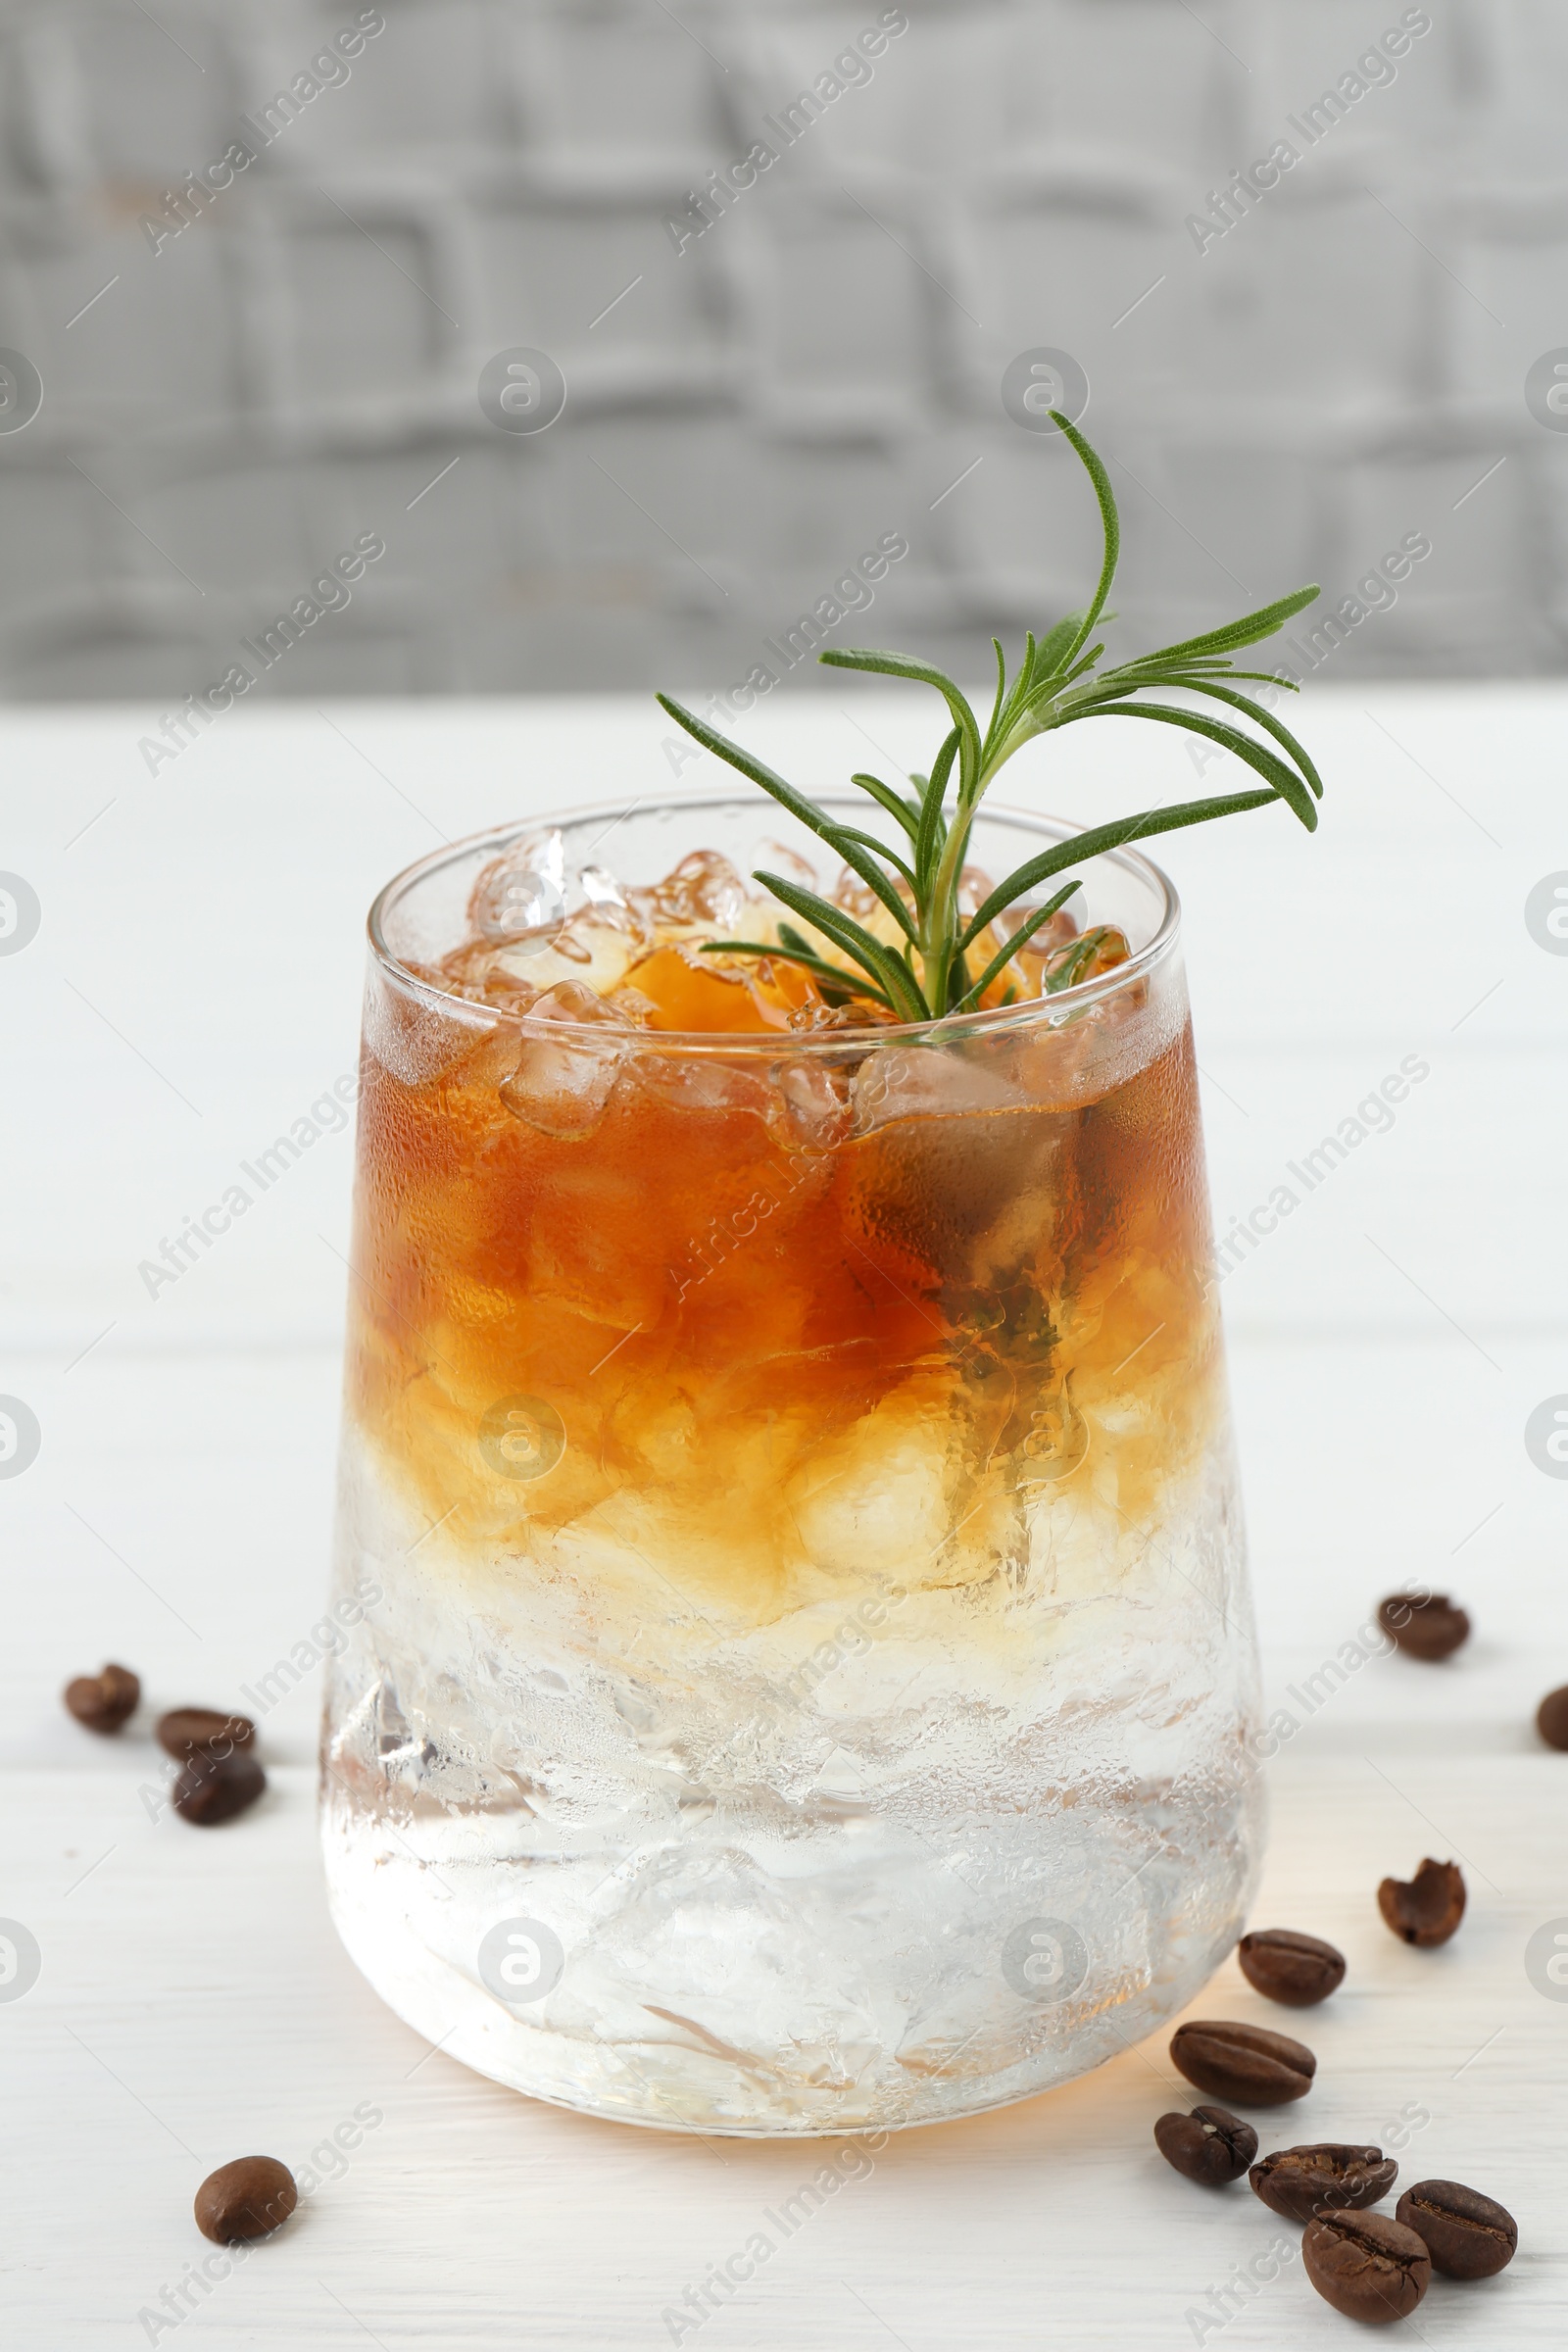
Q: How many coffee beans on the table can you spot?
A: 13